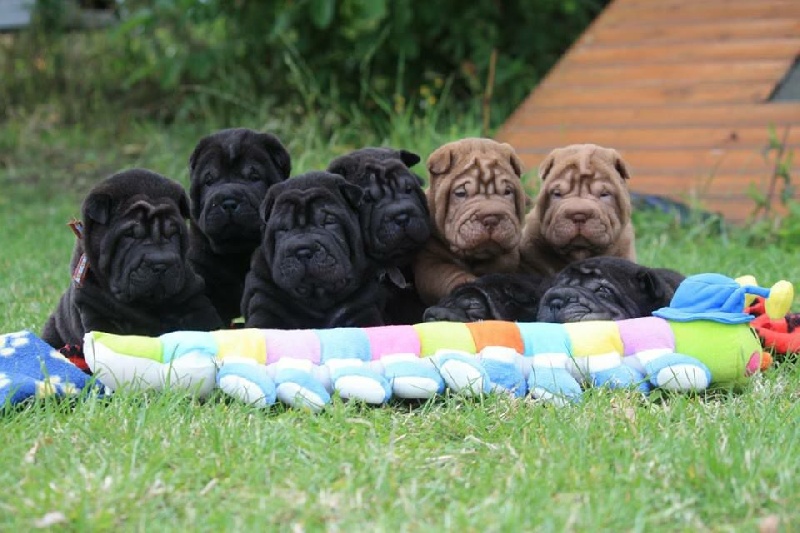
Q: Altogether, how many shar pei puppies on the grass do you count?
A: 8